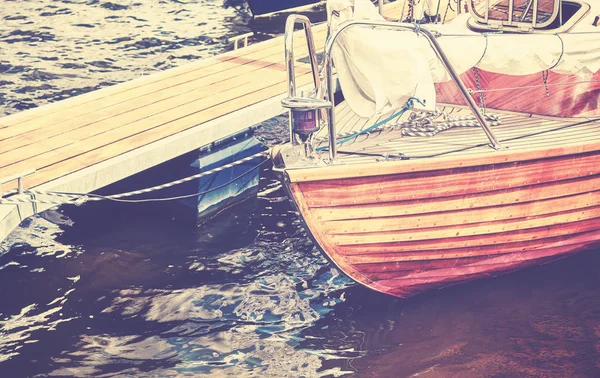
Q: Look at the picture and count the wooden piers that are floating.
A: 1